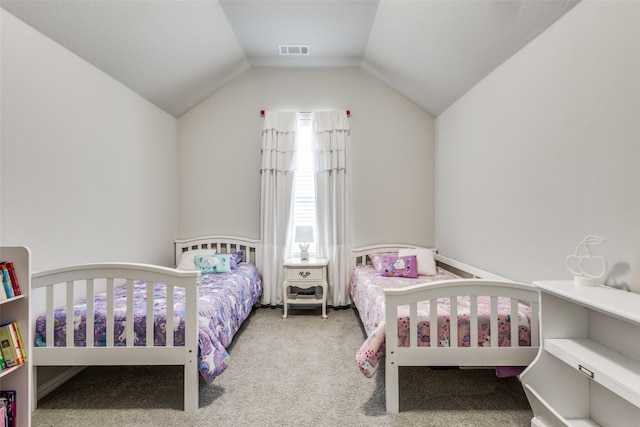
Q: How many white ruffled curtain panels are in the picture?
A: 2